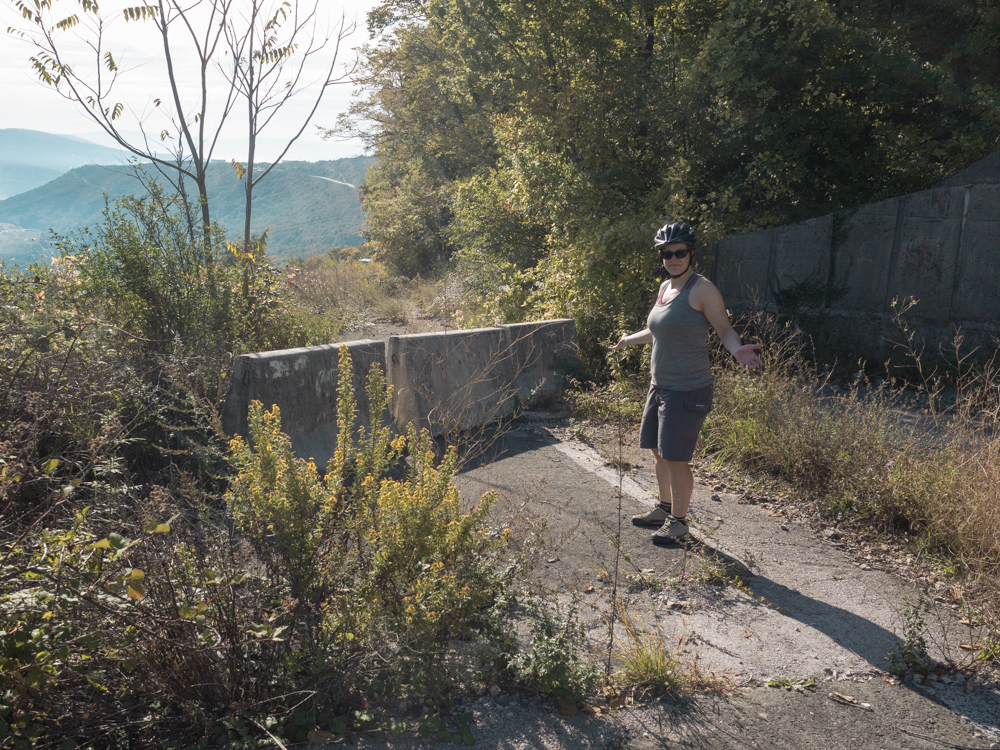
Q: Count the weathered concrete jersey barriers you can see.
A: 3